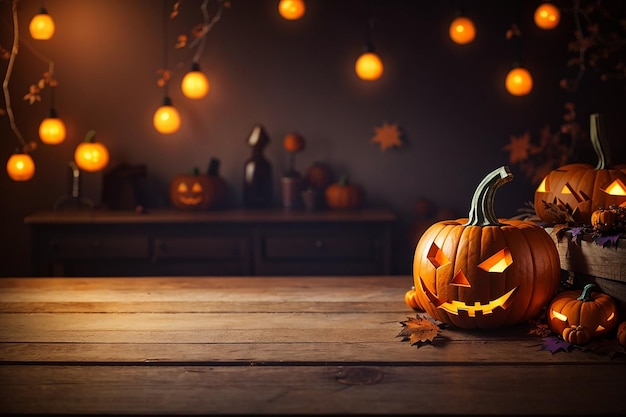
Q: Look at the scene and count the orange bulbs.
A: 11